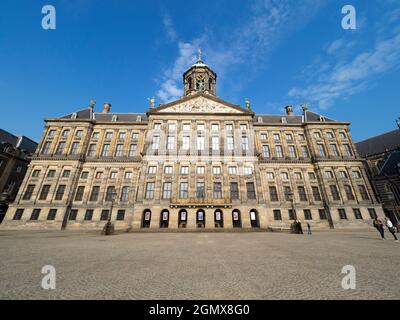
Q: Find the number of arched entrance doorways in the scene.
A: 7